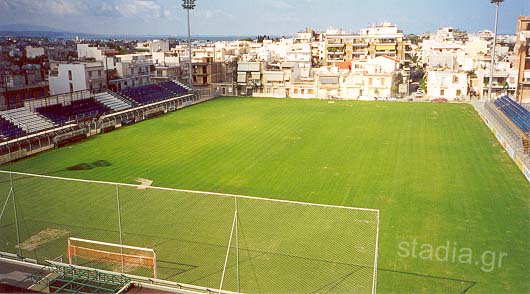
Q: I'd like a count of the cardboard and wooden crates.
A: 0